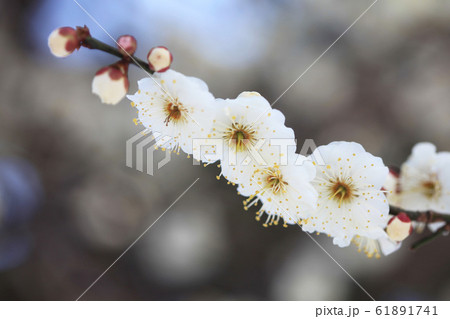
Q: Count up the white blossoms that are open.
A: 5